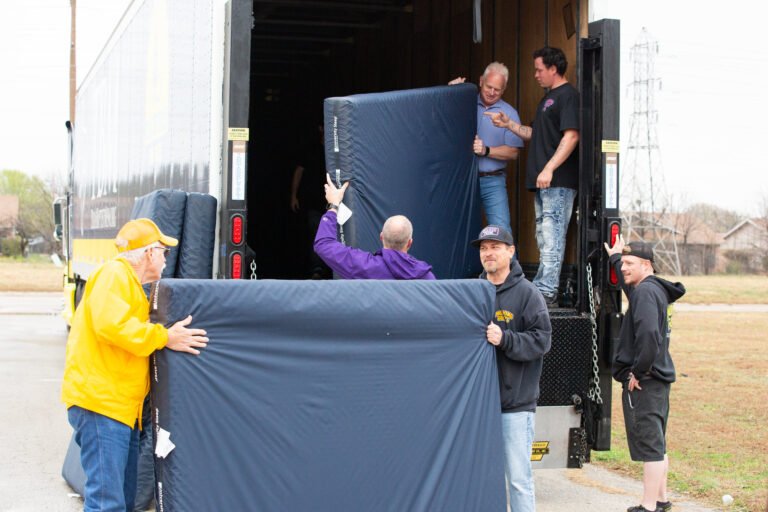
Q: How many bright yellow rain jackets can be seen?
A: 1